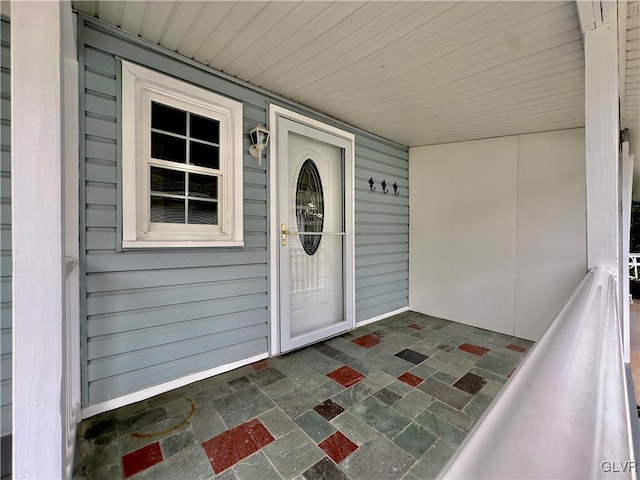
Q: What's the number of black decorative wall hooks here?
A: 3